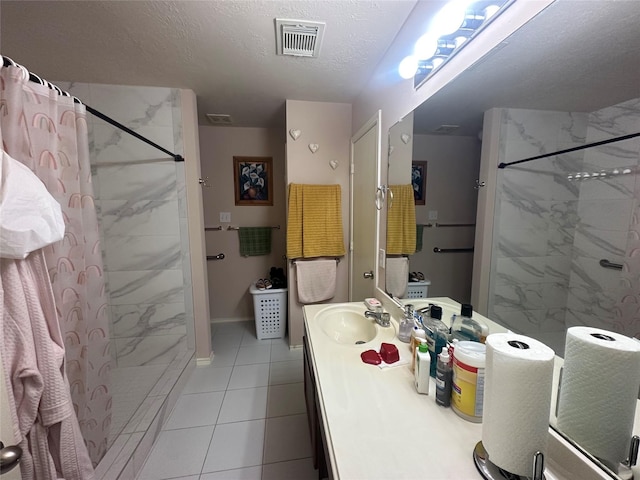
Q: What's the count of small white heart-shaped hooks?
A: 3